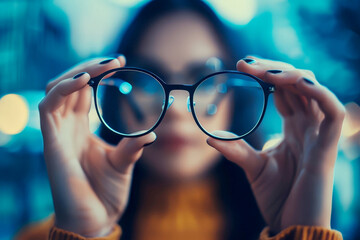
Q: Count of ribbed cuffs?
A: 2